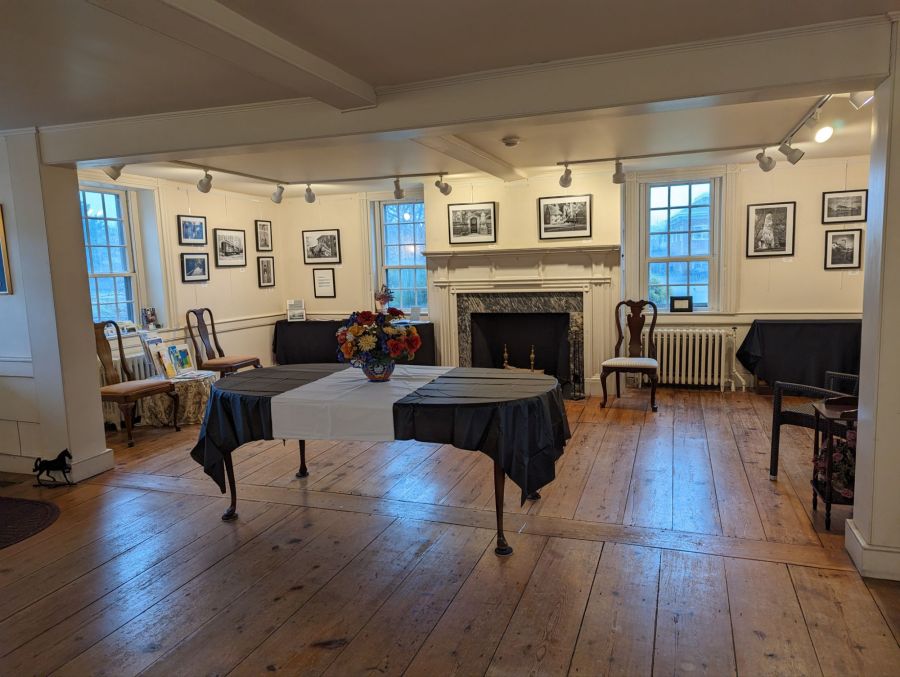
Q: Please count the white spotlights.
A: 12